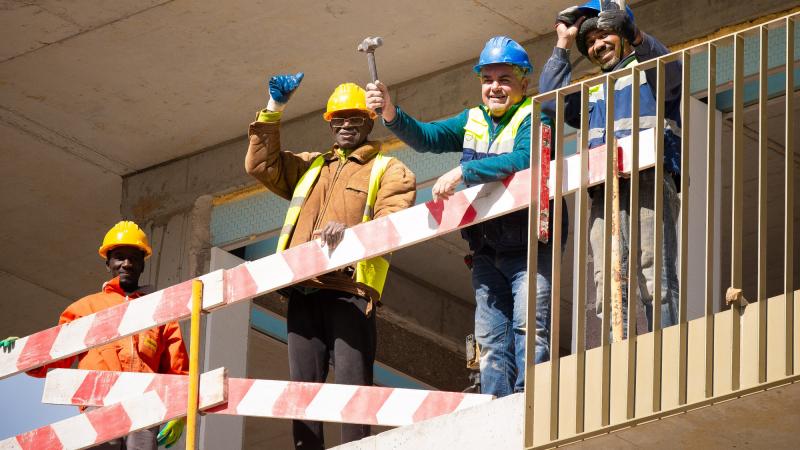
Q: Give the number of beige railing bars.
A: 11